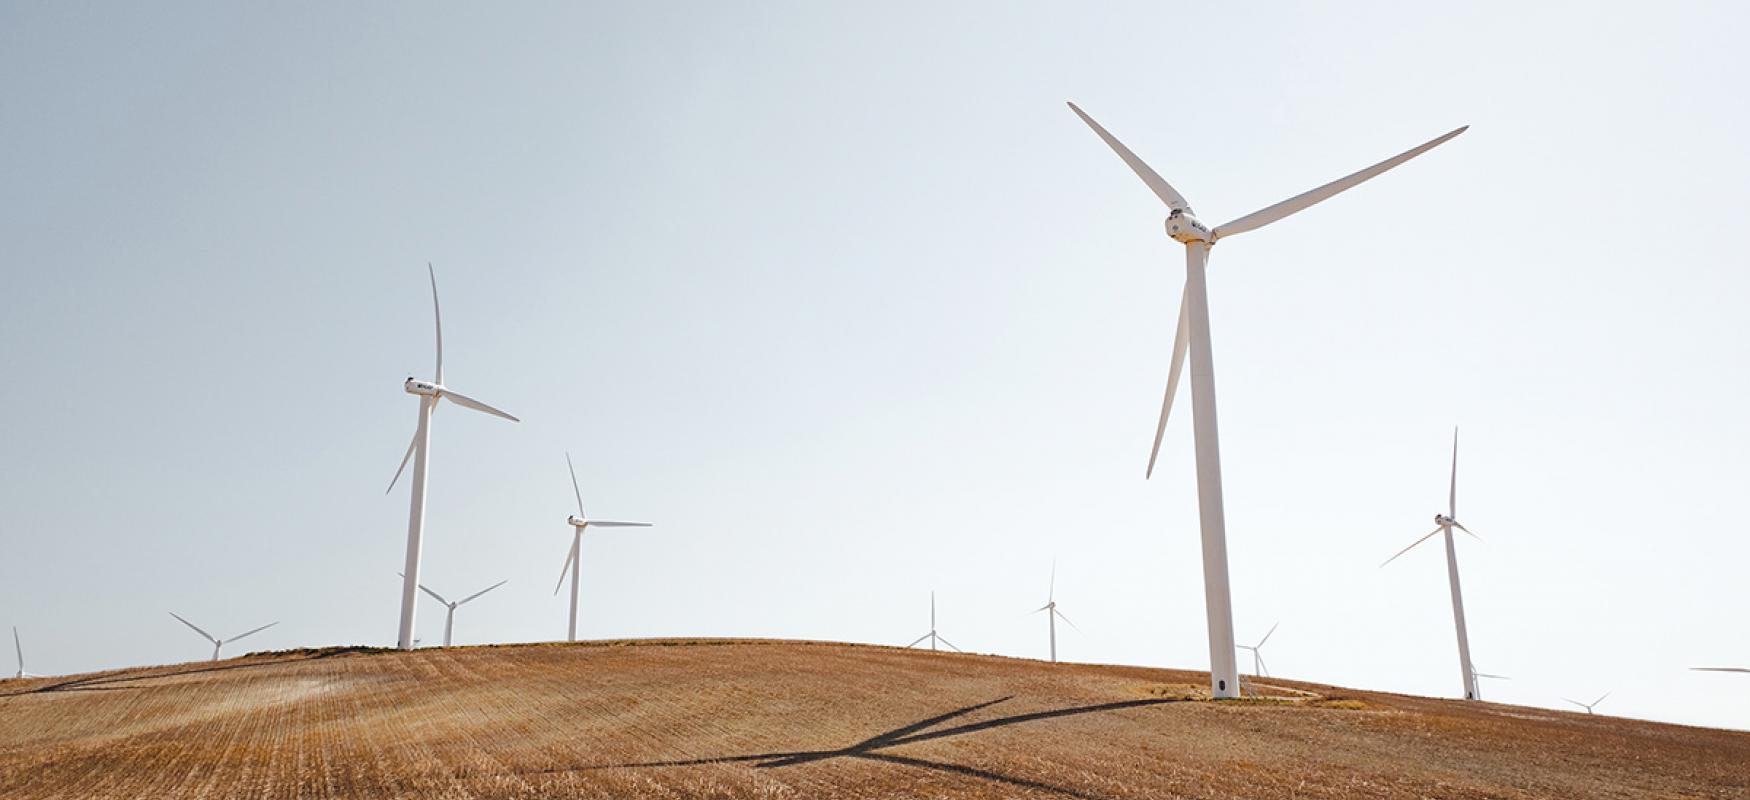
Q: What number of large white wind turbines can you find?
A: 4